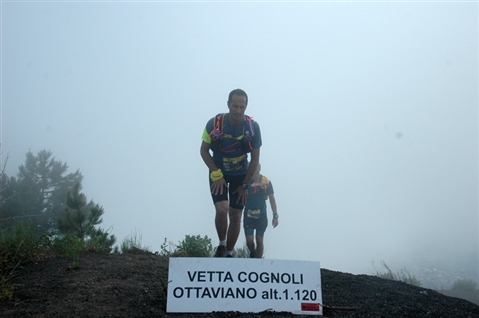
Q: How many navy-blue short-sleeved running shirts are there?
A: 2